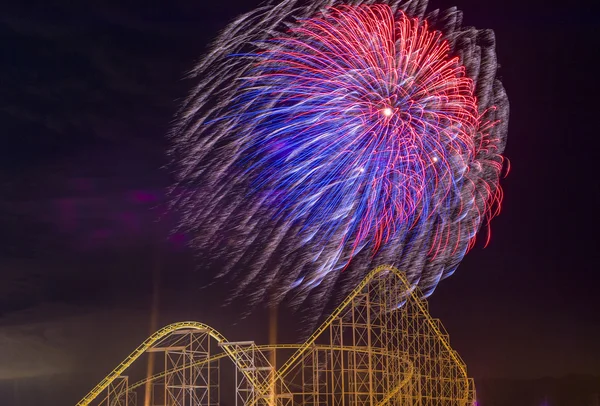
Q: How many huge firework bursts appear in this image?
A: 1